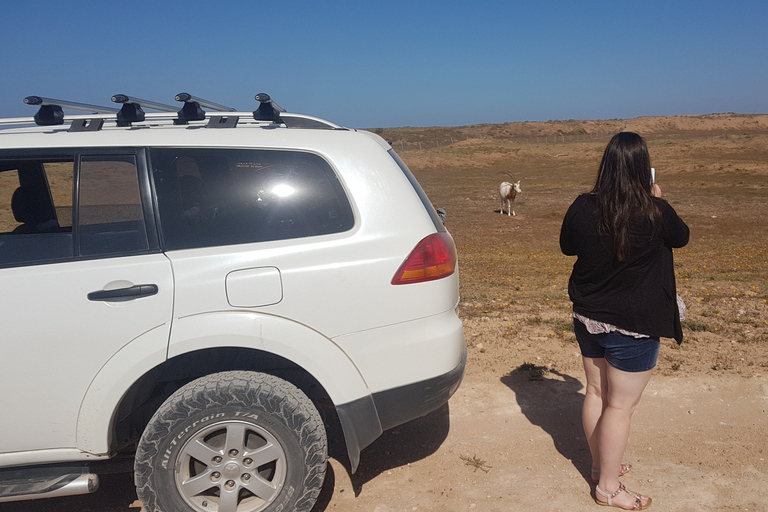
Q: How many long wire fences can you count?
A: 1